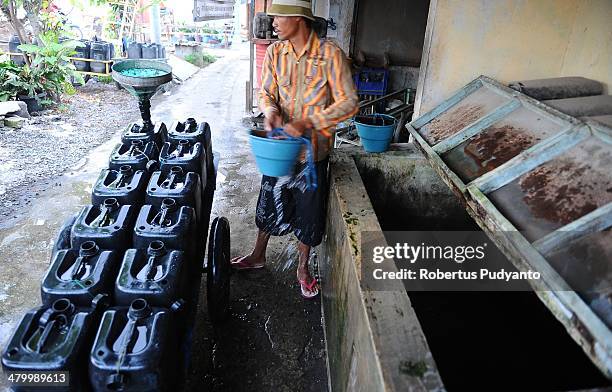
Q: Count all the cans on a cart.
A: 12